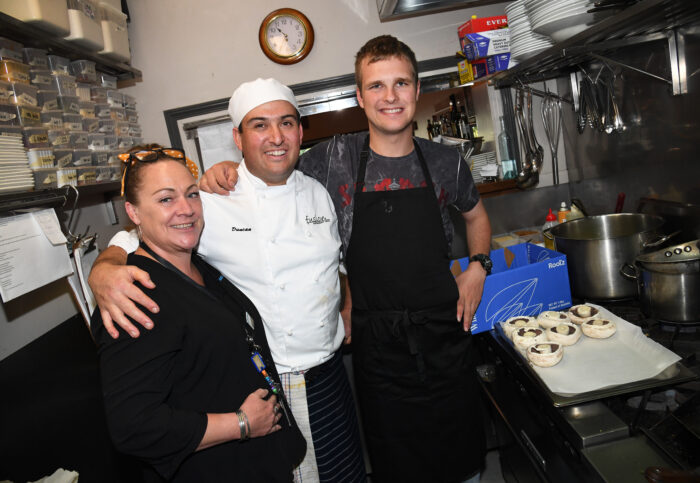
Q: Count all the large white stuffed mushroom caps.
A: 7